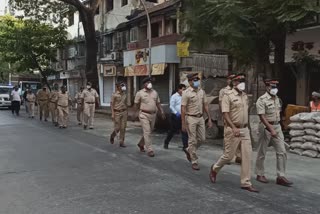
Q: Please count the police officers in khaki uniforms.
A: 12